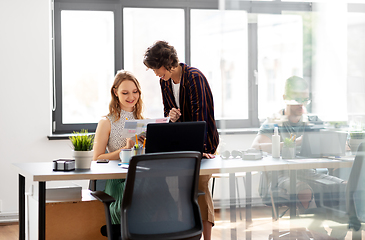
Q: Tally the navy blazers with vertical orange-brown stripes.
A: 1